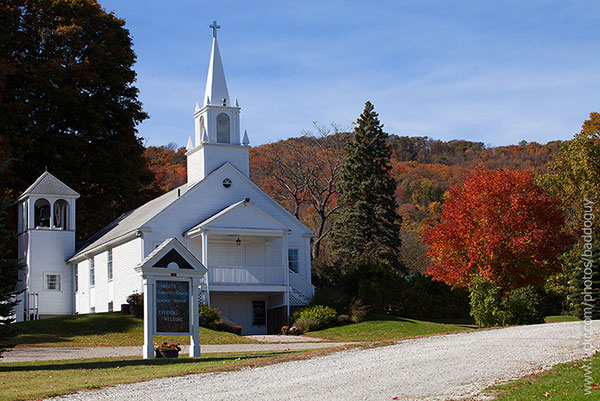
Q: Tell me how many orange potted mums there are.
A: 2